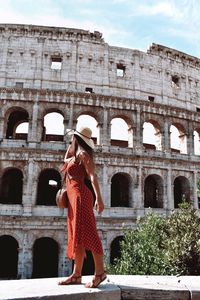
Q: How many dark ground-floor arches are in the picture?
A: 4